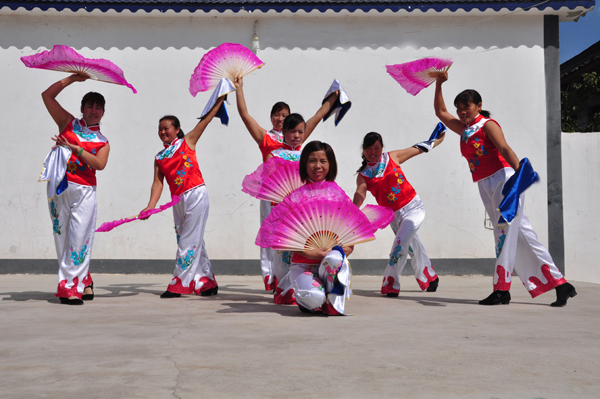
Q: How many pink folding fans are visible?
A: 7